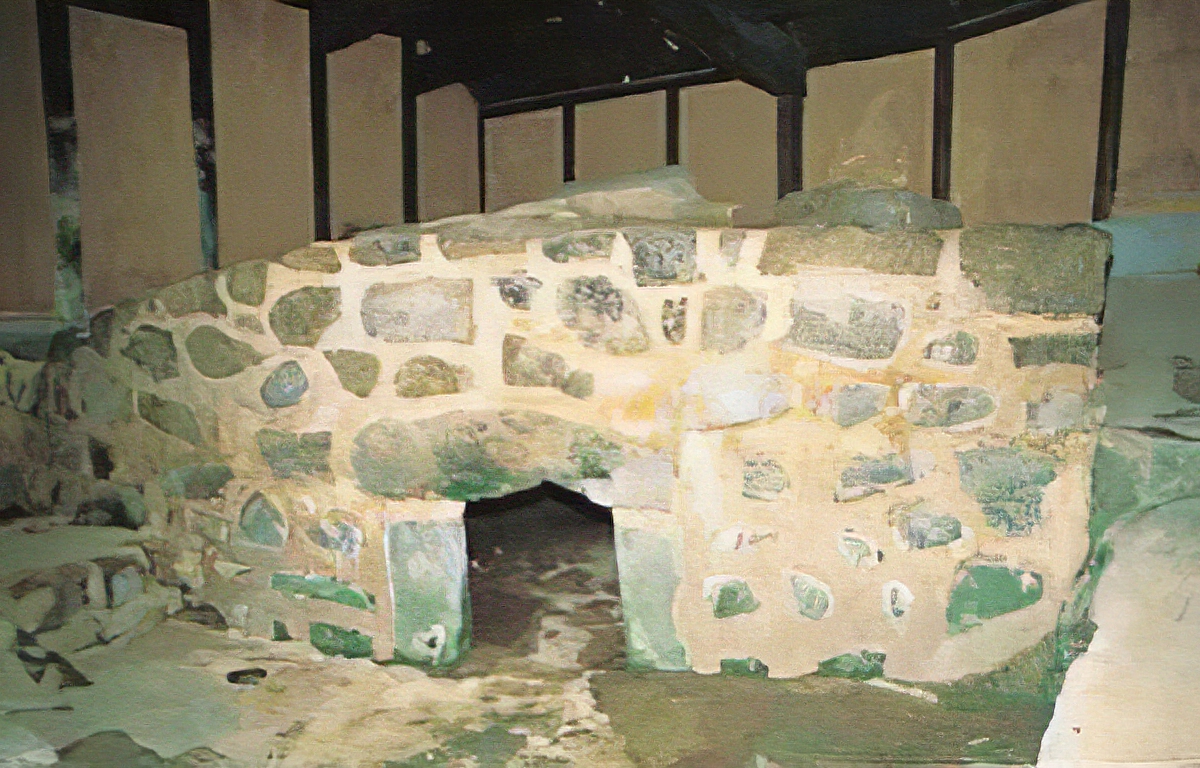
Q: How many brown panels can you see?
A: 11